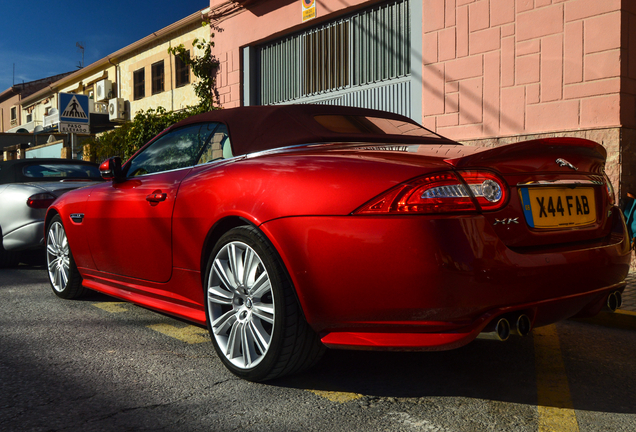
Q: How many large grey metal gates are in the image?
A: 1